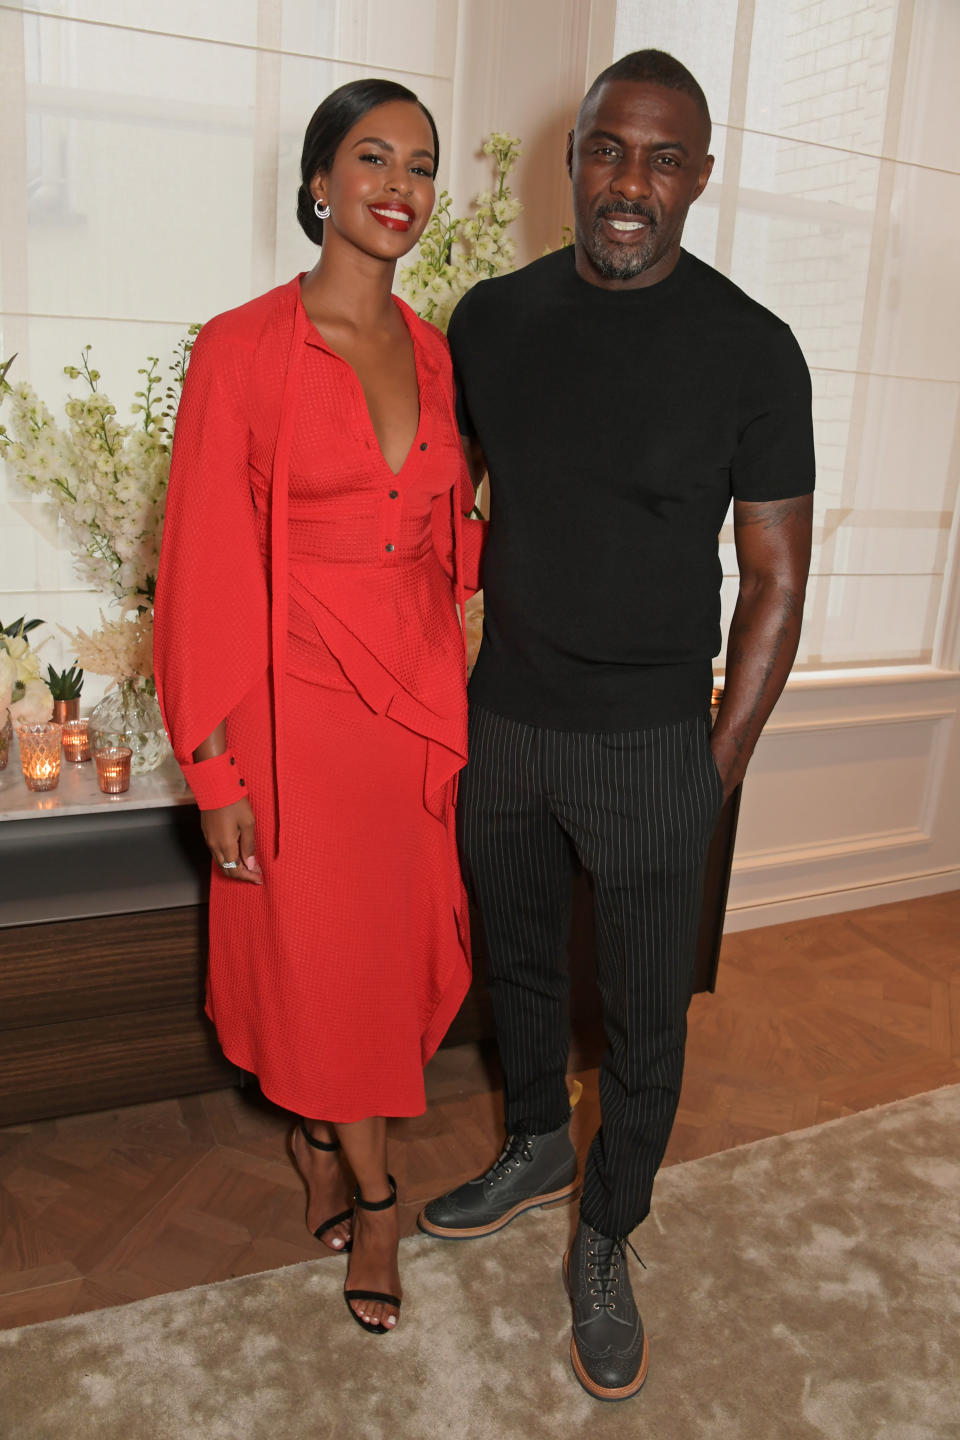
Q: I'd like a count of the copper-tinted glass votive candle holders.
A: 3